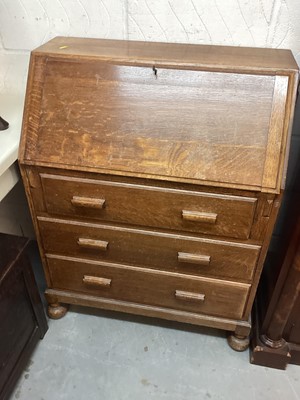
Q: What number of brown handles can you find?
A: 6